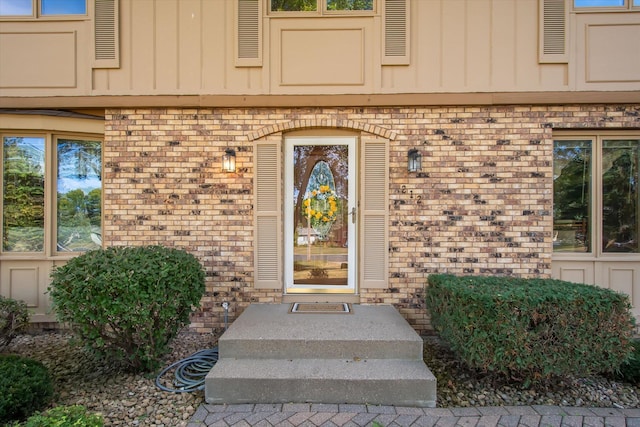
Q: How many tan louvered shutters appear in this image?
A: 6